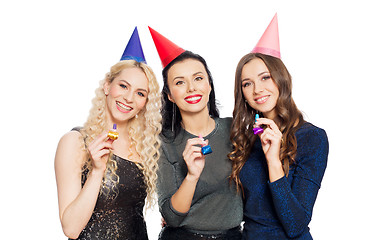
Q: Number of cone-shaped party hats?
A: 3